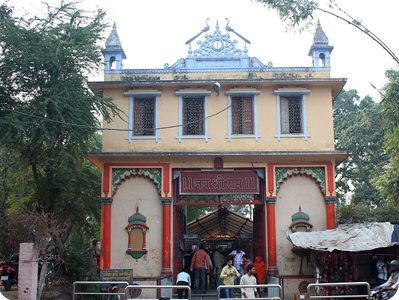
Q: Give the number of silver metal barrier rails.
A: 4